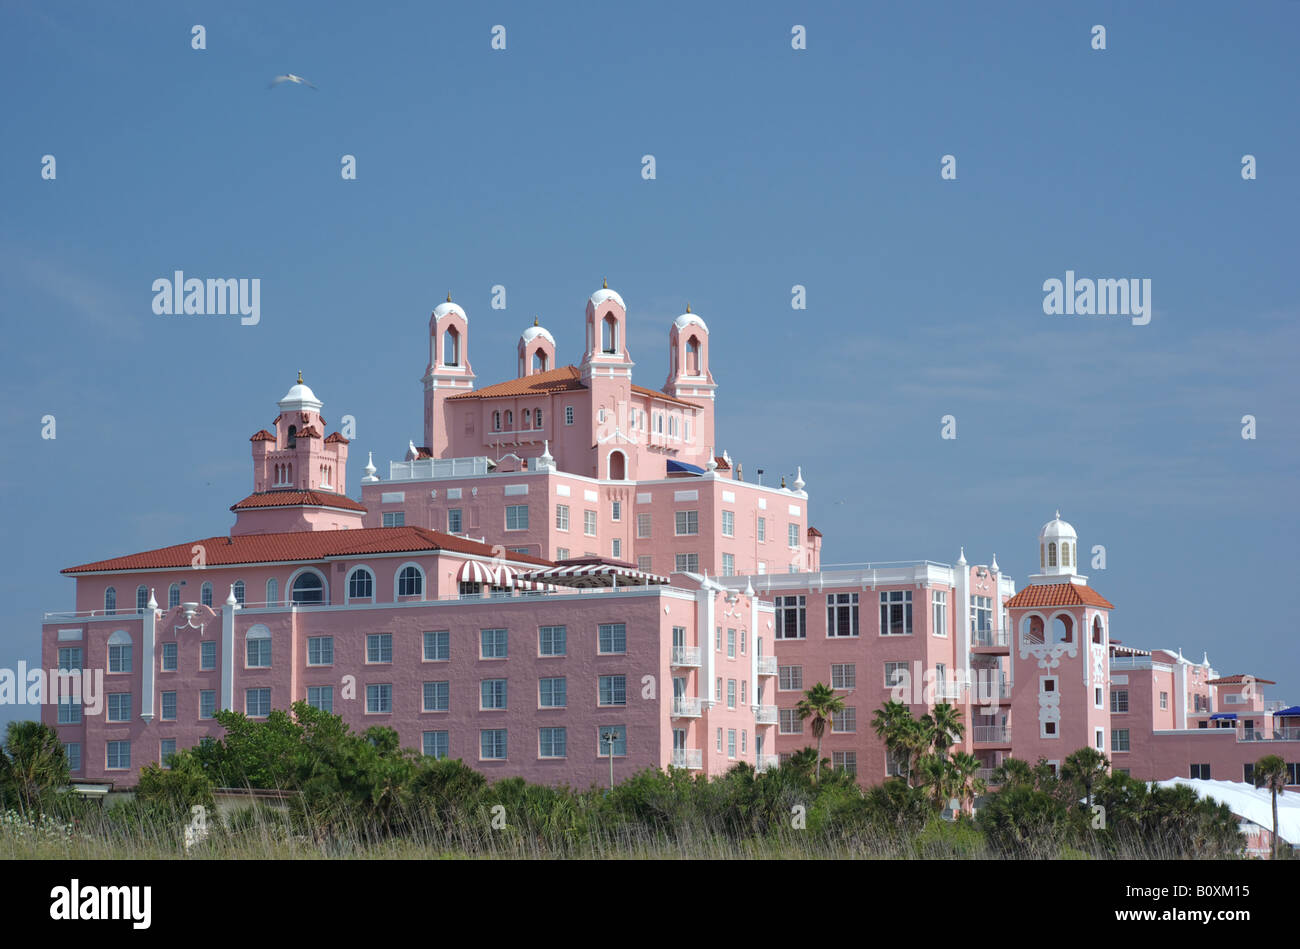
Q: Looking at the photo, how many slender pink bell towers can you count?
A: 4